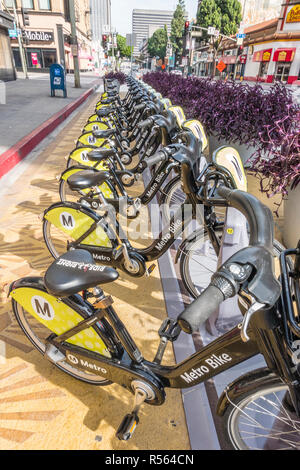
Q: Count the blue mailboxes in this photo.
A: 1